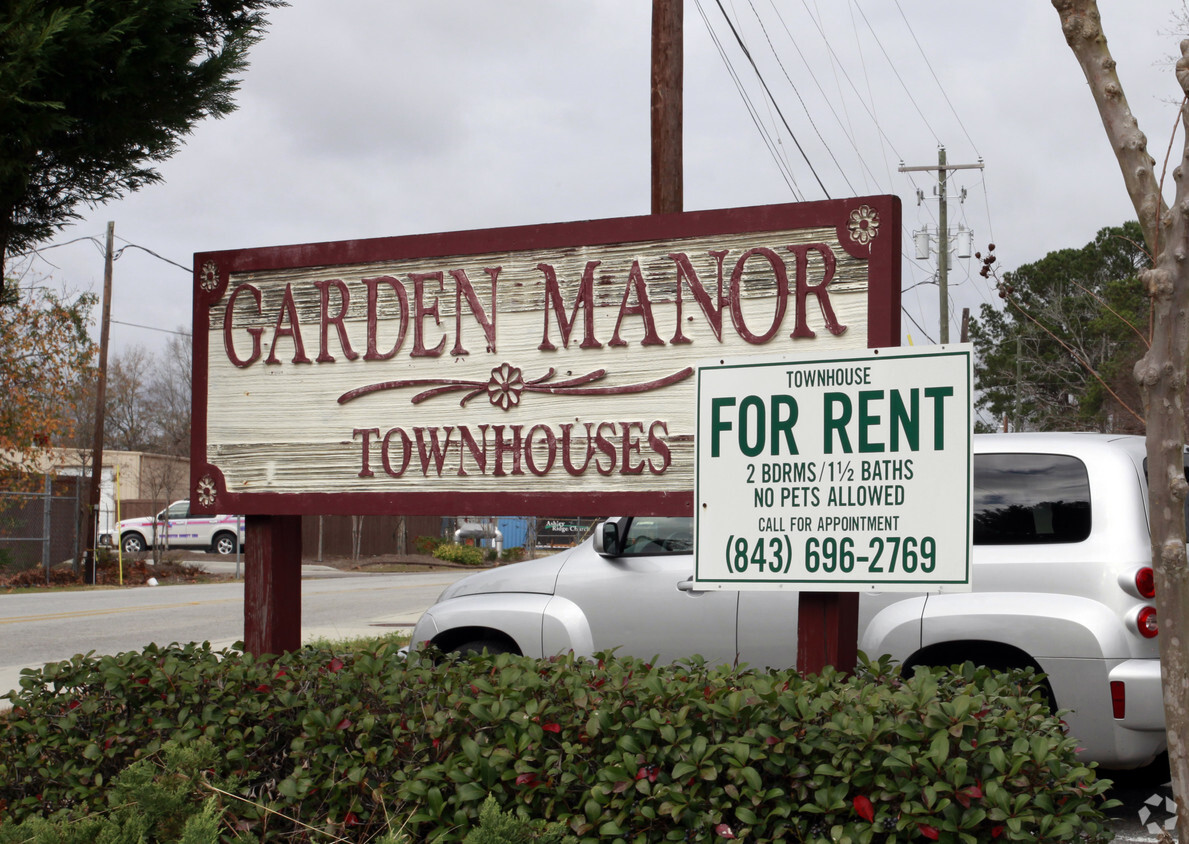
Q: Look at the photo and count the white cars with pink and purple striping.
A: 1